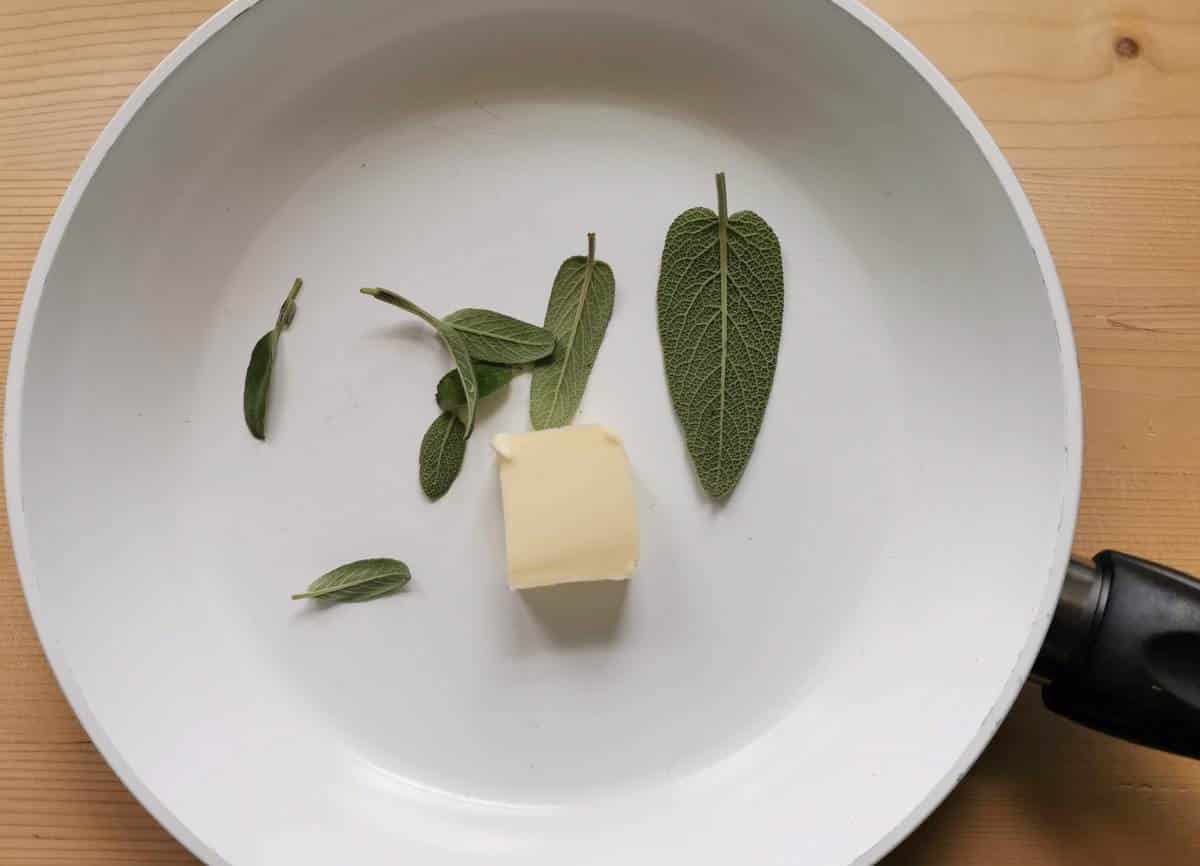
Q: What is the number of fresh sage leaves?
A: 8